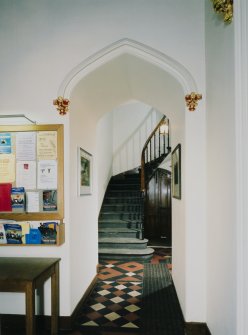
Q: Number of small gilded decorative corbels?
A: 3